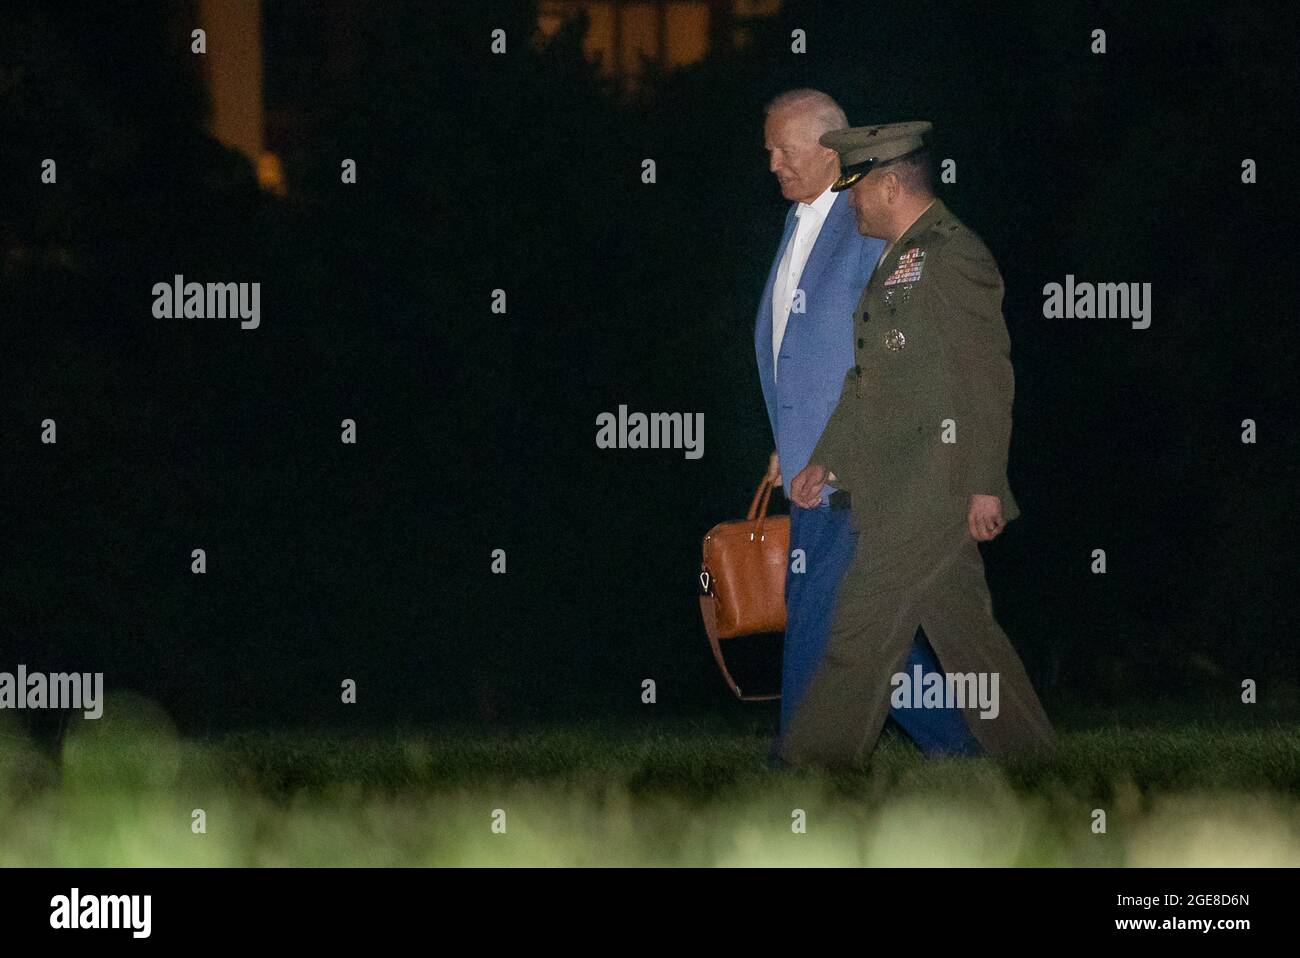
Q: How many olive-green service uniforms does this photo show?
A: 1